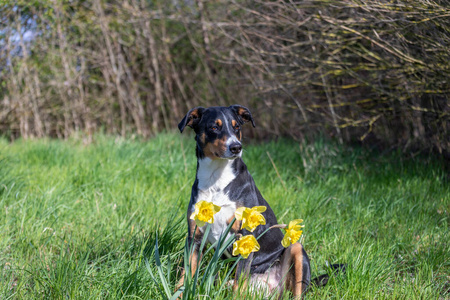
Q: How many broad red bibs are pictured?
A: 0